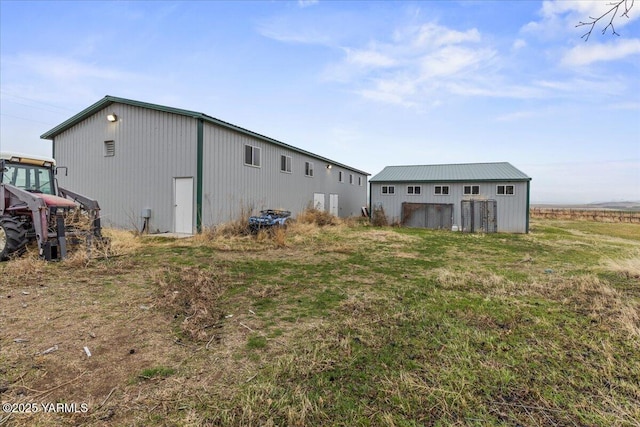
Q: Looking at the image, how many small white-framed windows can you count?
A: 11